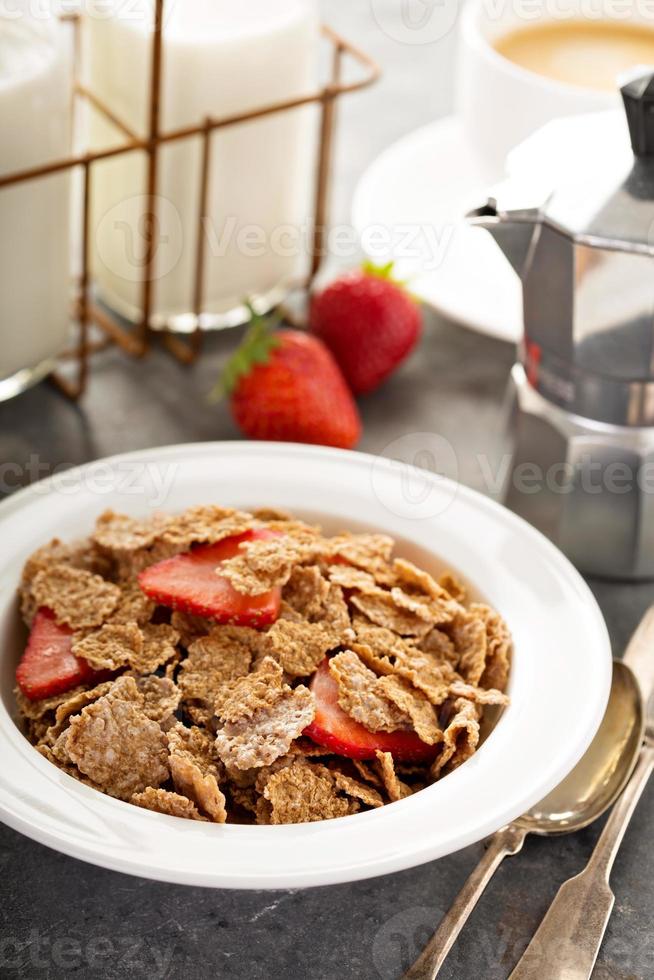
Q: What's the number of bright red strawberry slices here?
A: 3